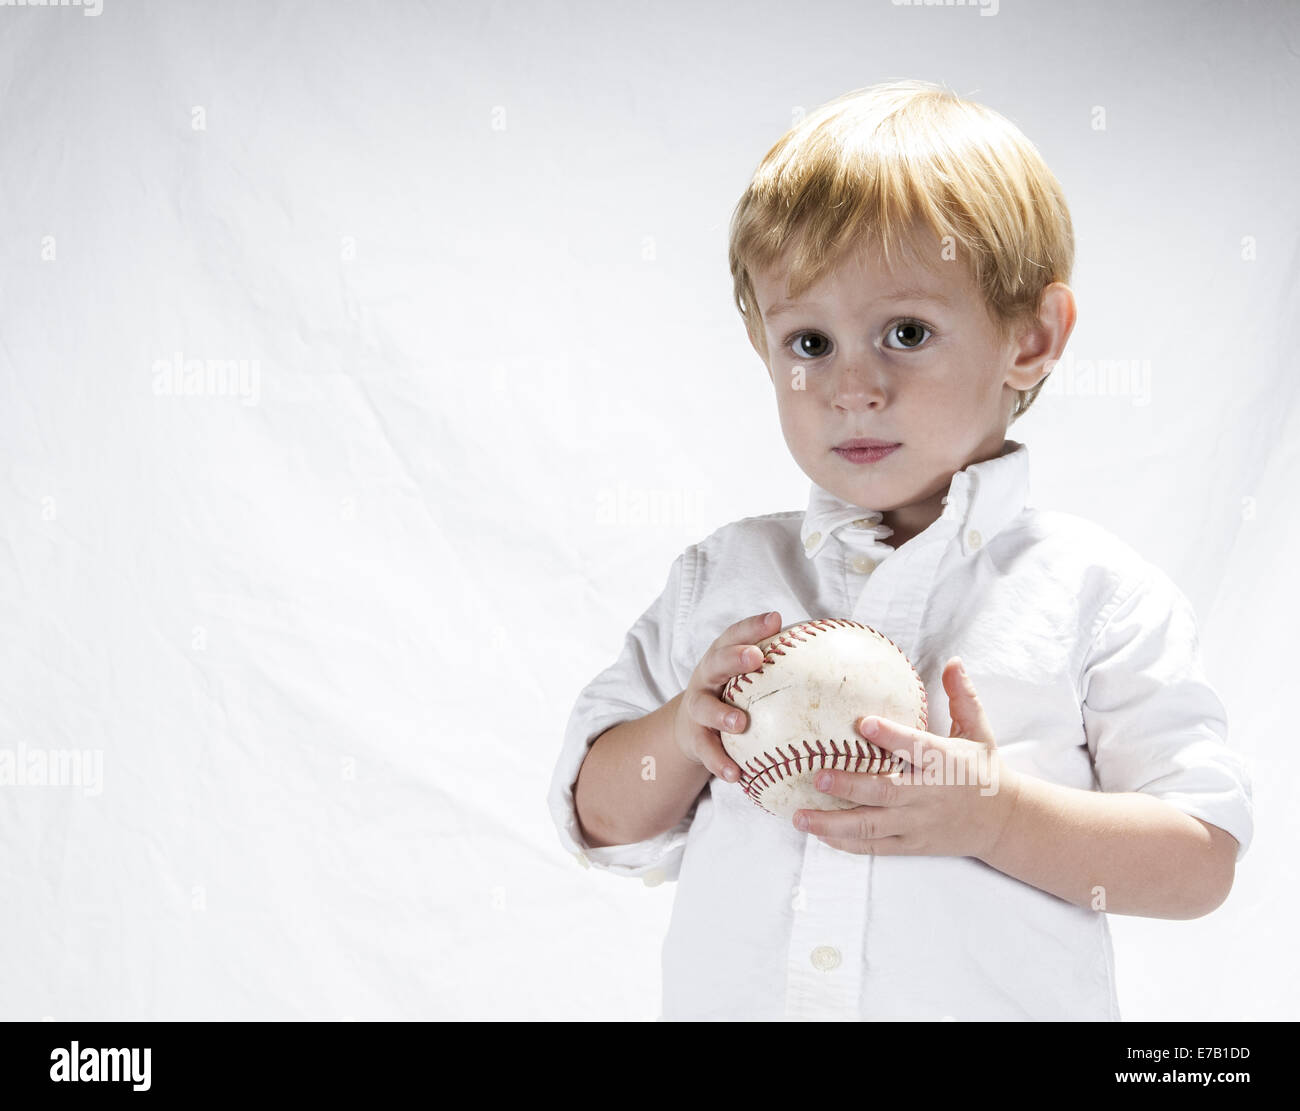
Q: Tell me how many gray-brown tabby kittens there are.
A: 0